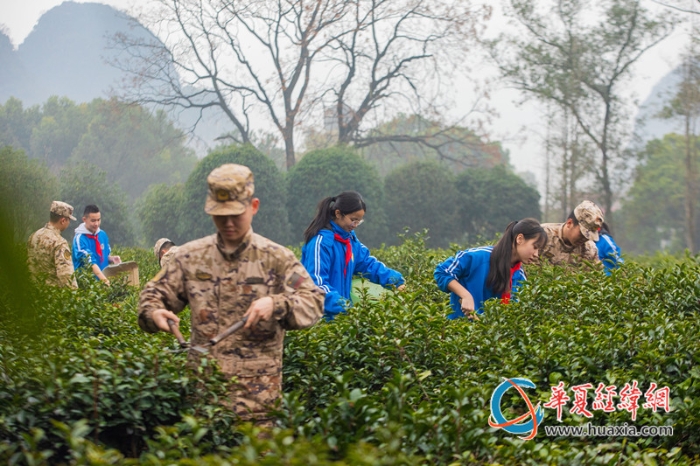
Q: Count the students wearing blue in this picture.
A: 4